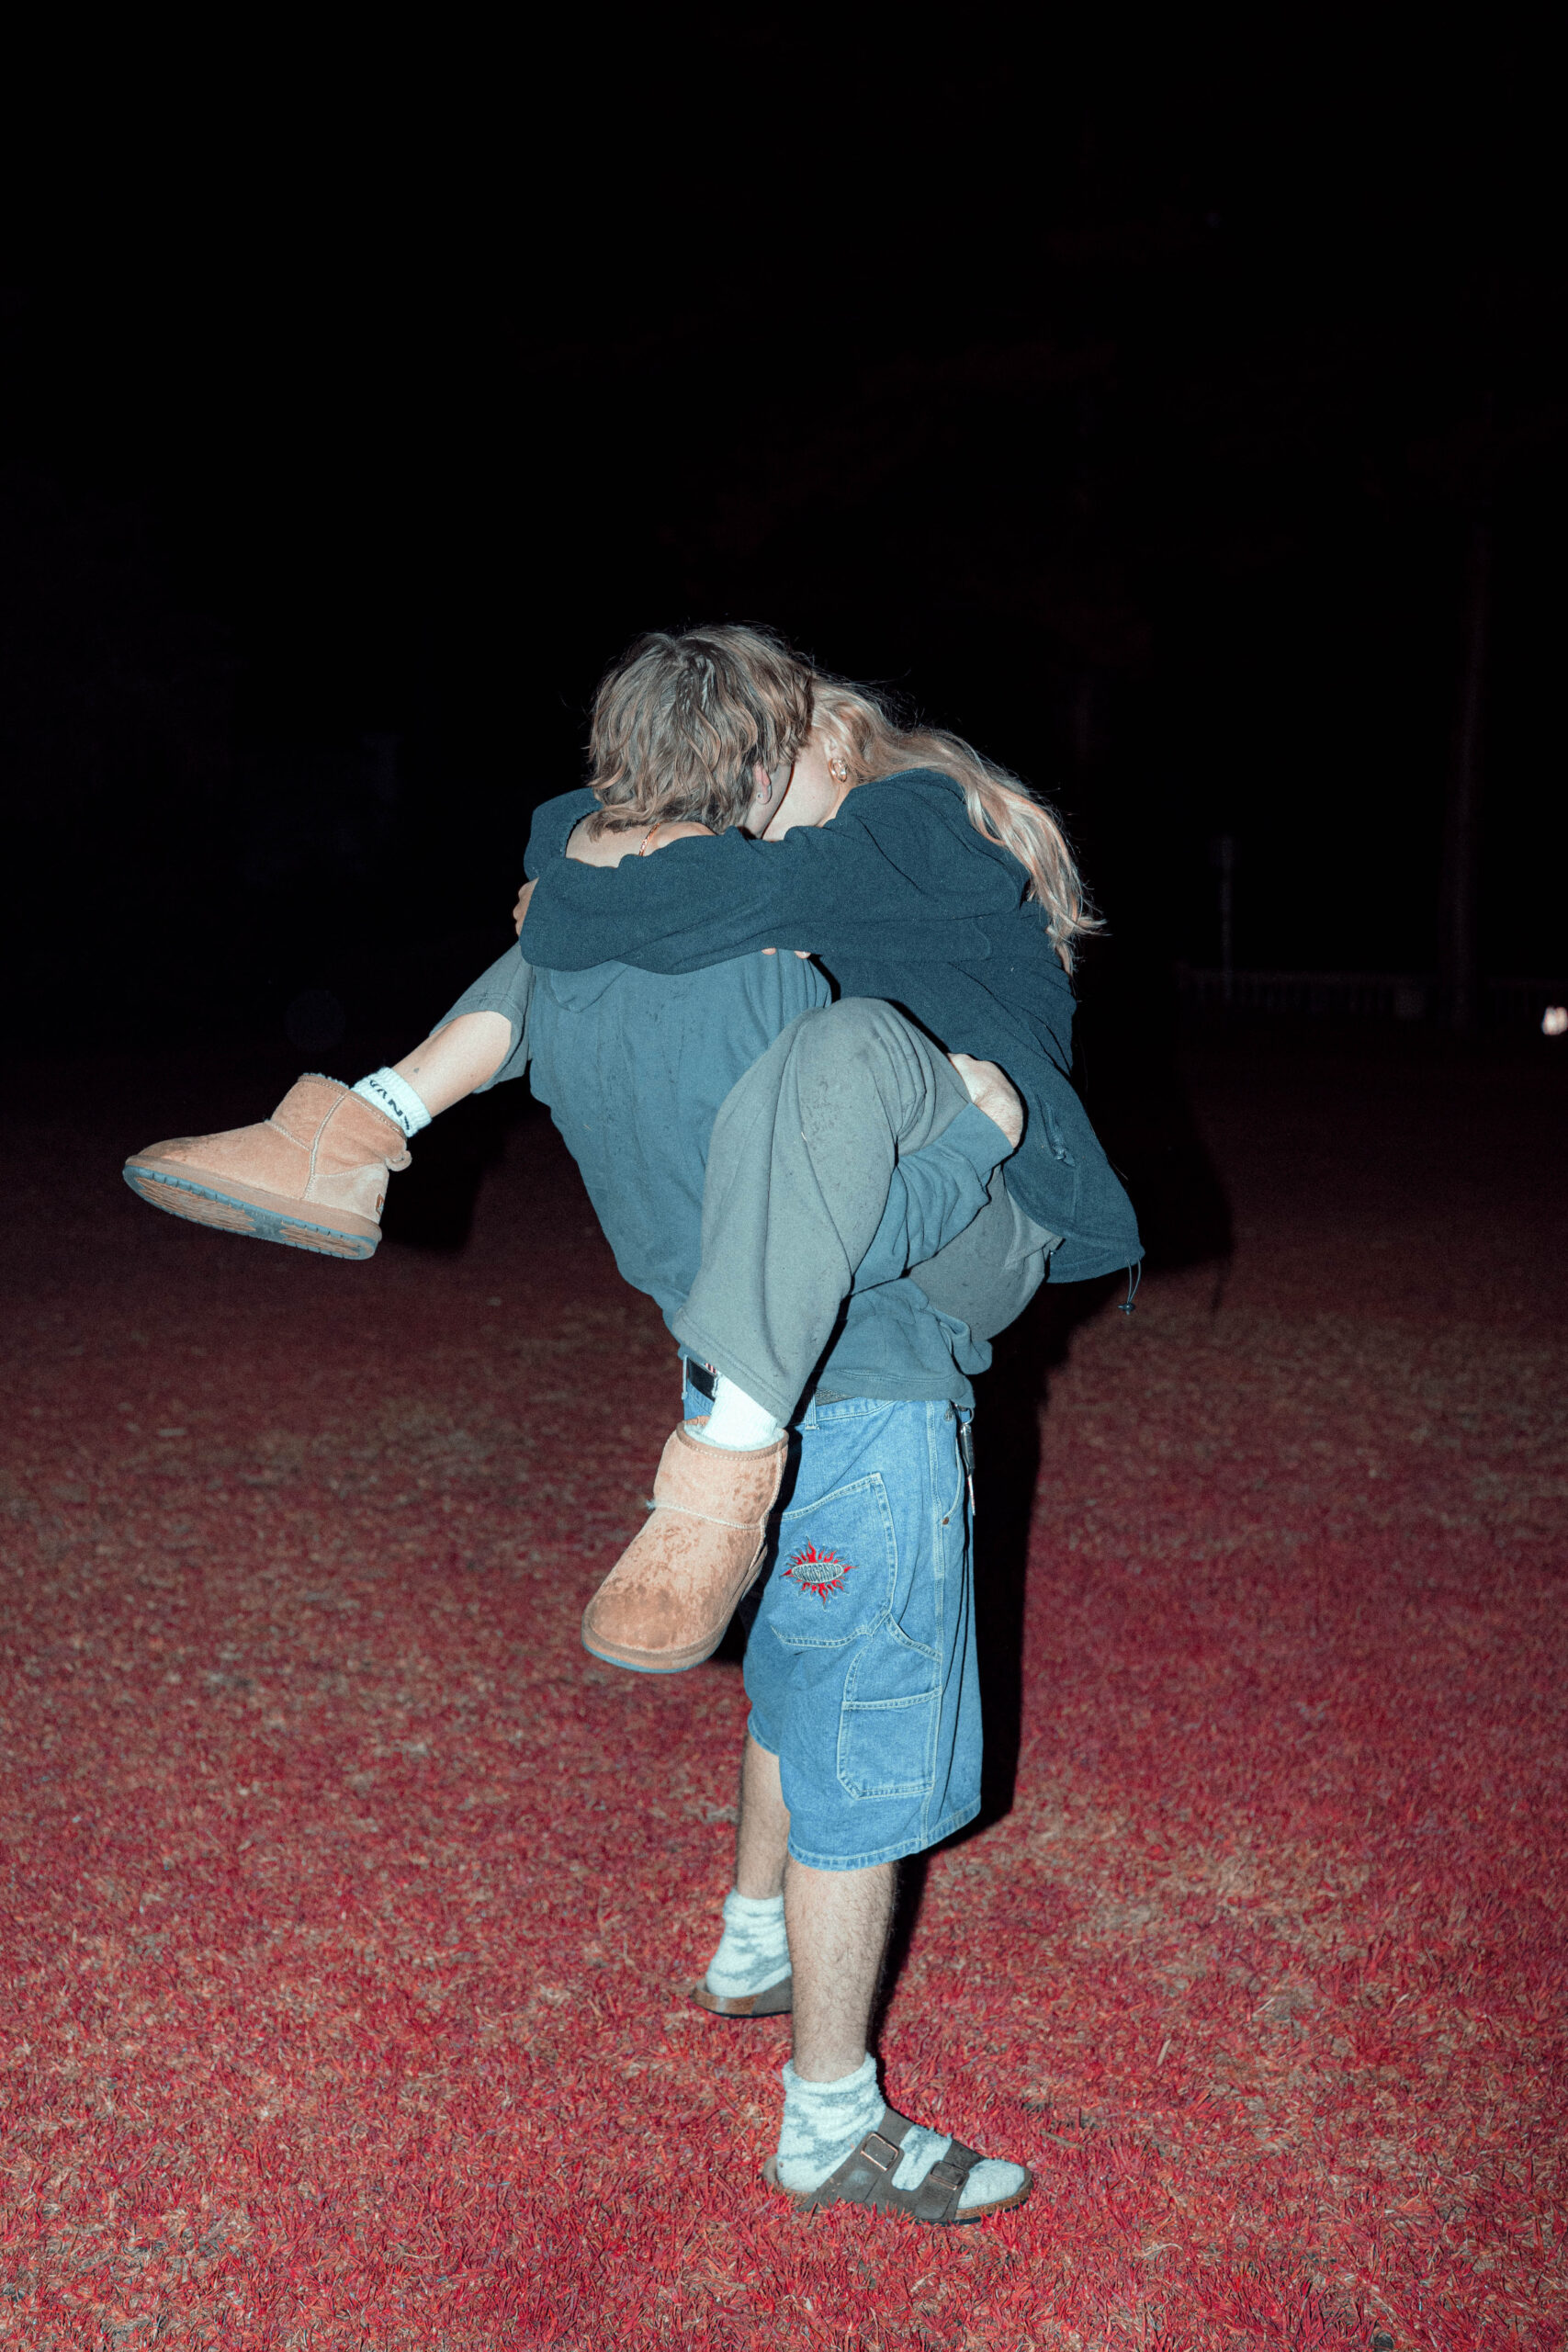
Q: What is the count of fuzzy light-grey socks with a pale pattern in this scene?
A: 2